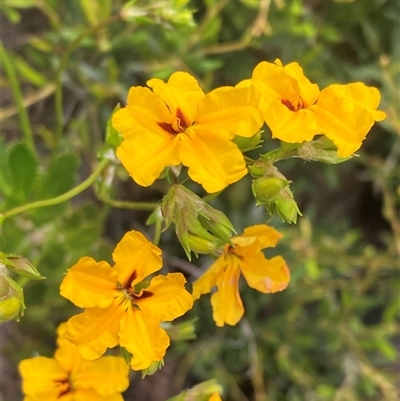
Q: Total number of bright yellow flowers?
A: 5